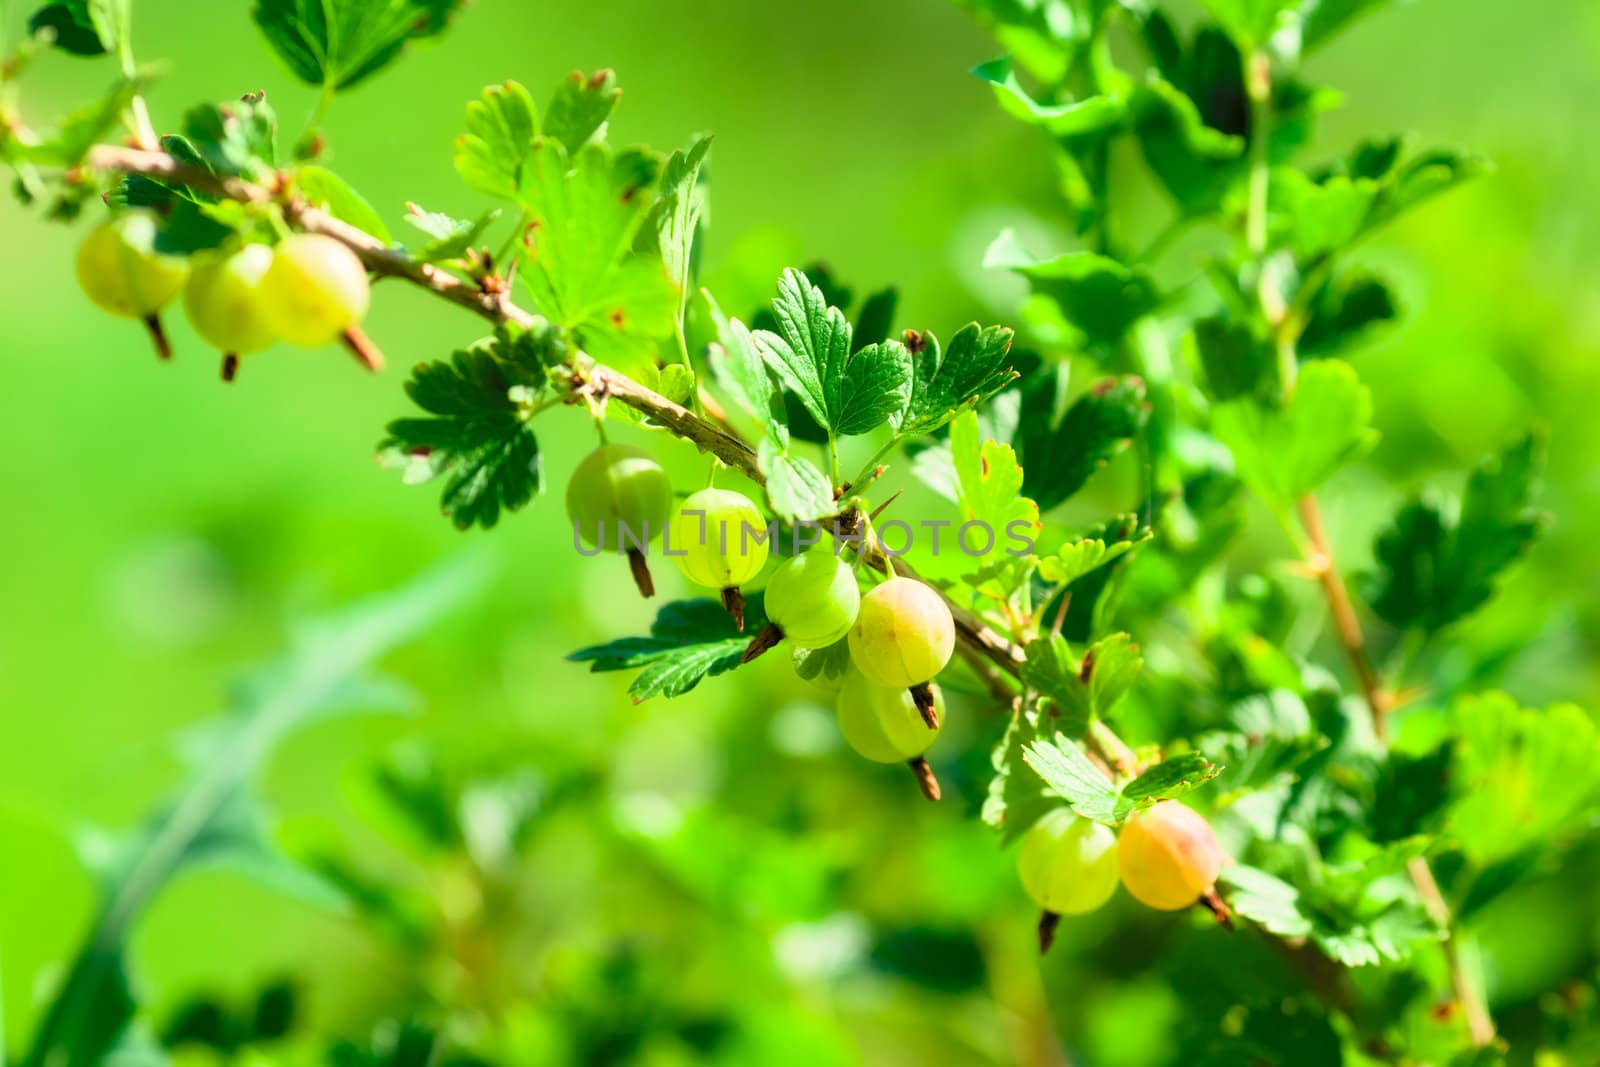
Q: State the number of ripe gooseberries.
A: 10